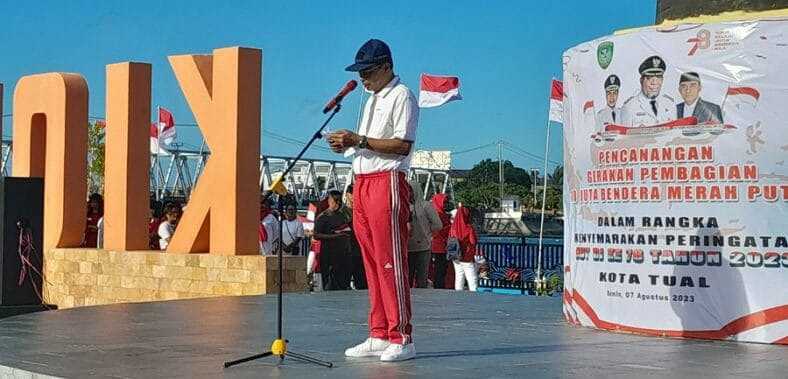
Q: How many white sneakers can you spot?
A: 2